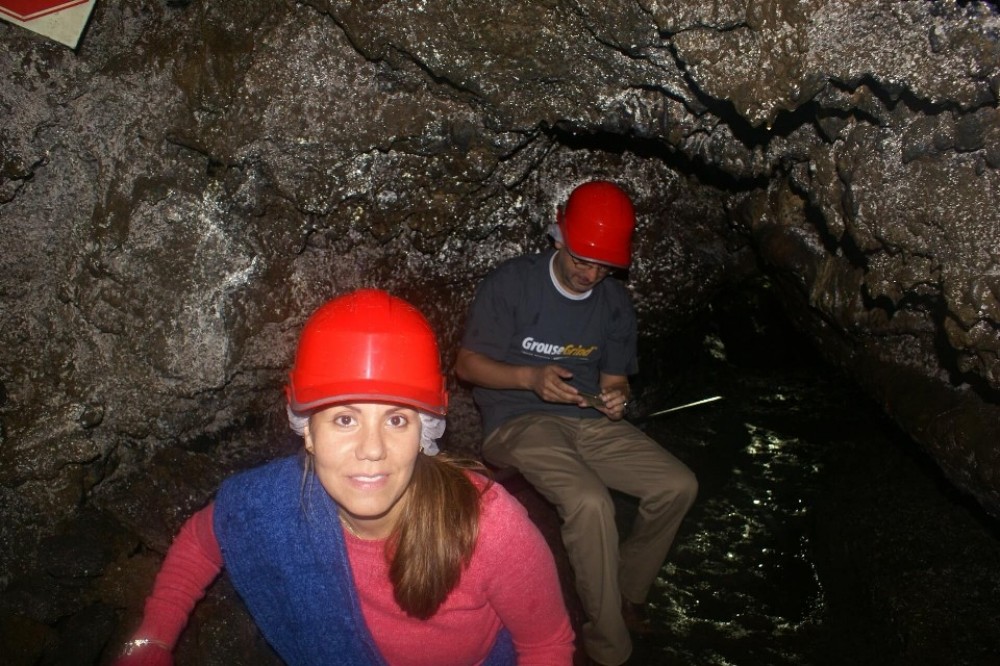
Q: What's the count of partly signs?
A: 1